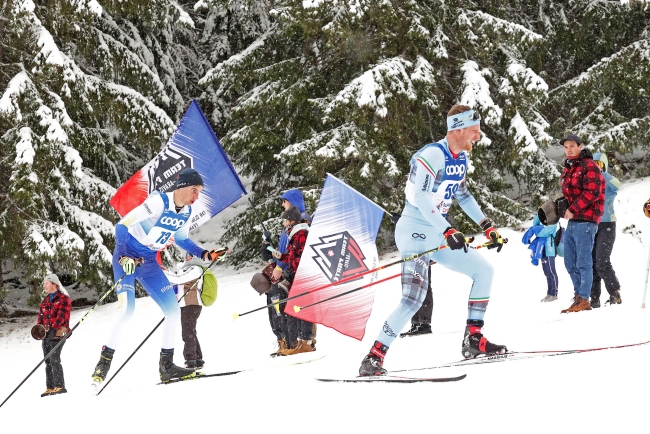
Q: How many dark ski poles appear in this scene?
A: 2